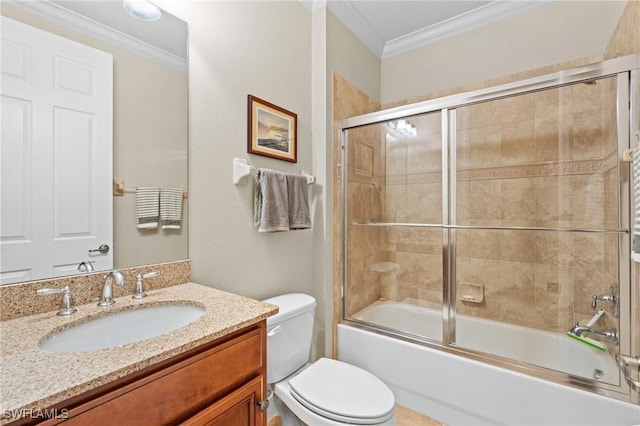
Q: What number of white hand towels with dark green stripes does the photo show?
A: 2